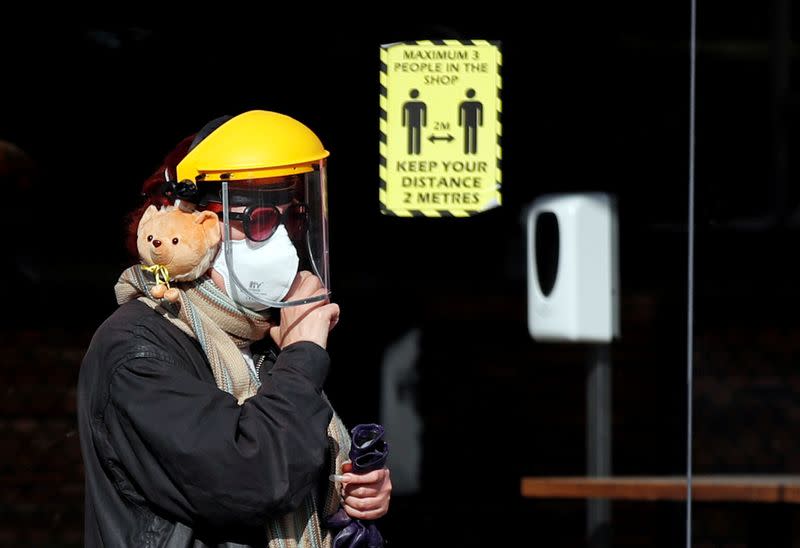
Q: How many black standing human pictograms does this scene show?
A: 2